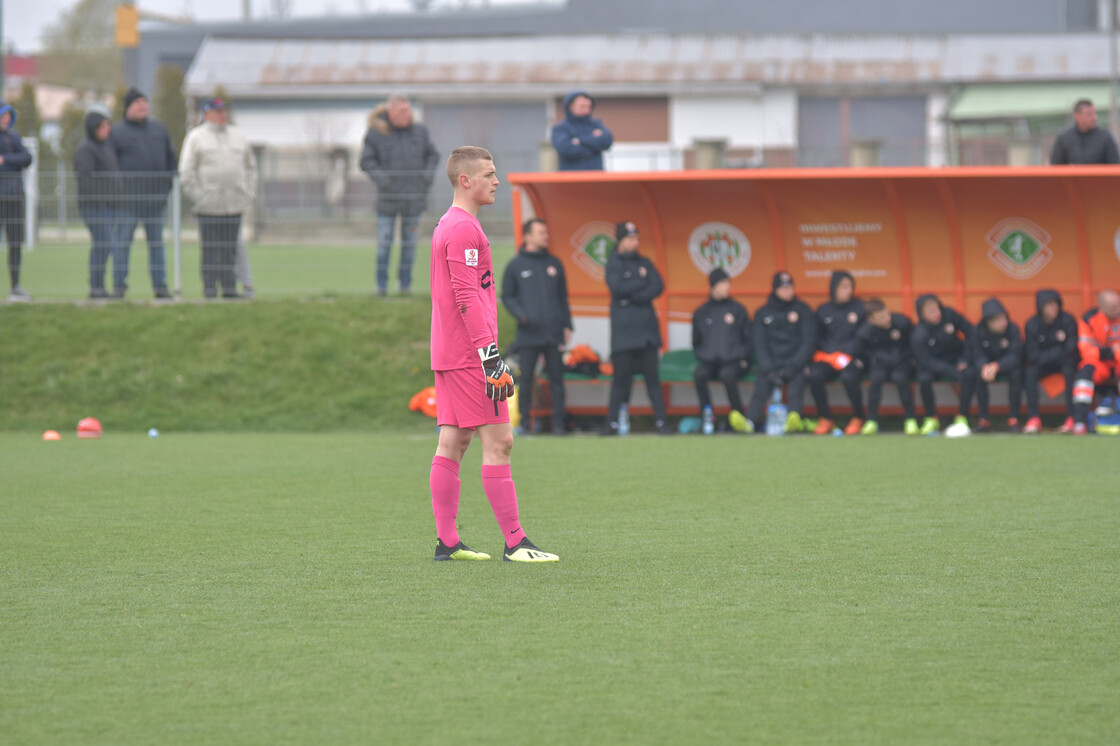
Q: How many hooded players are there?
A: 4